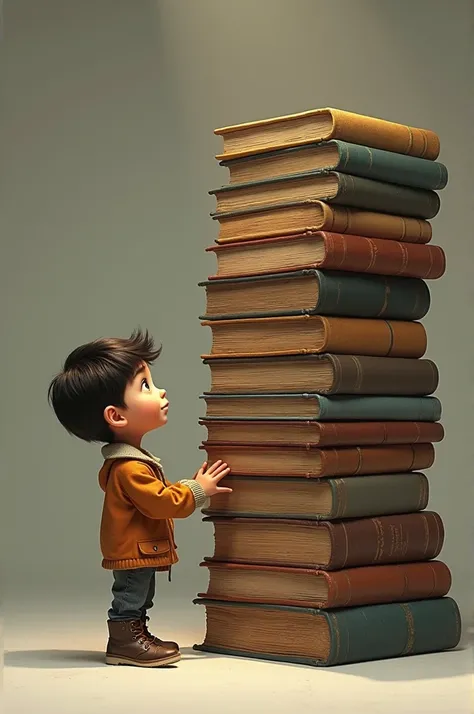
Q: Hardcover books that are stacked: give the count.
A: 15